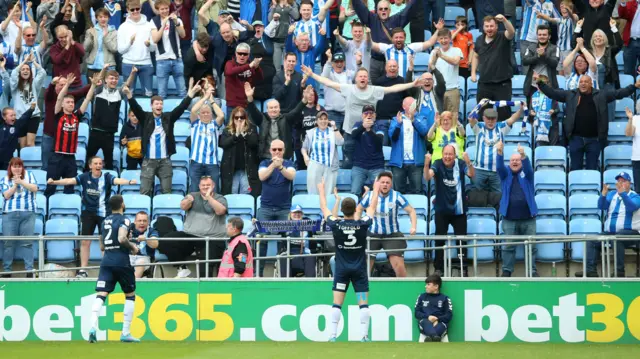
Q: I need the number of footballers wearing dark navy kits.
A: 2